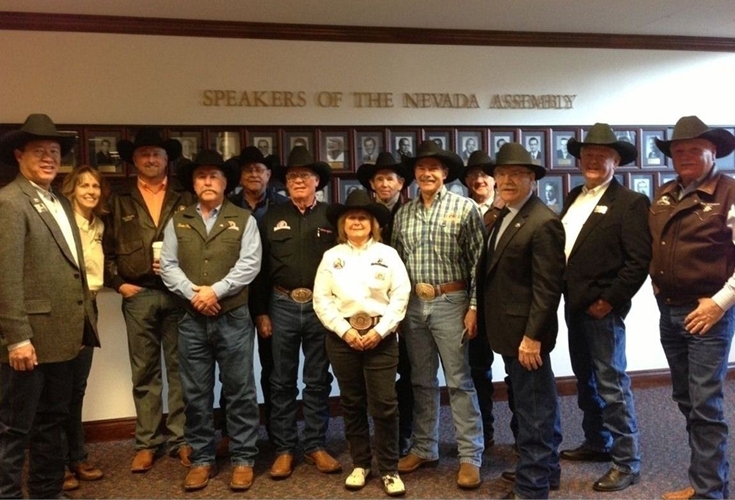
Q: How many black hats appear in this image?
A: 12